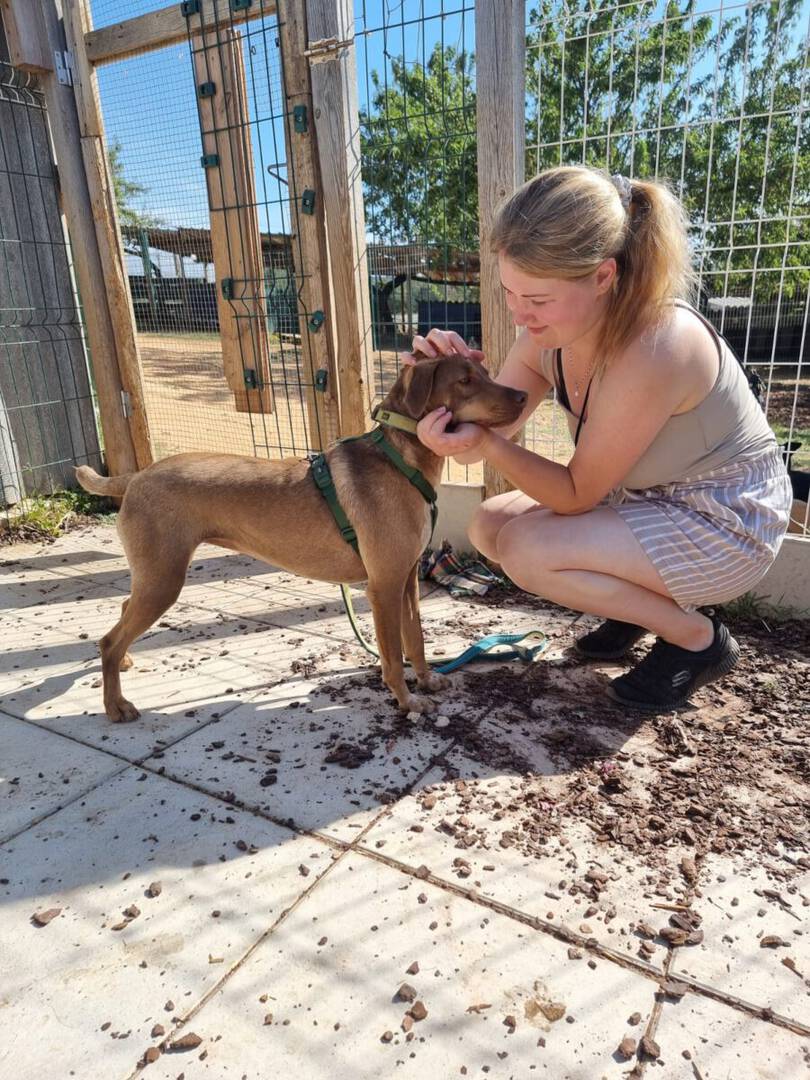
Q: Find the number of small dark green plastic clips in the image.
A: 10